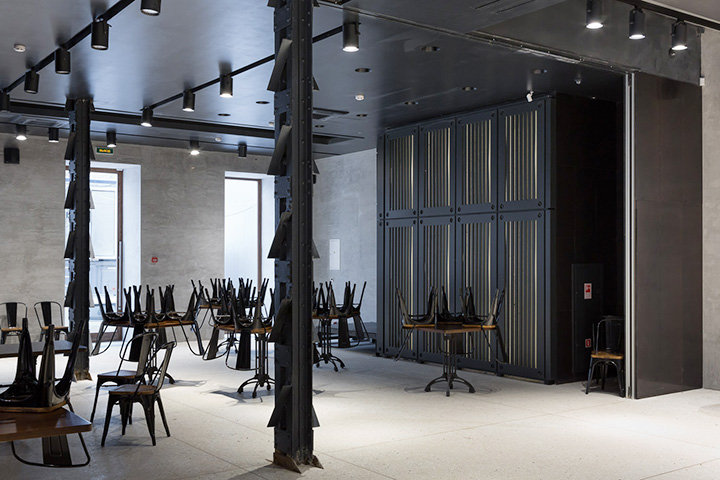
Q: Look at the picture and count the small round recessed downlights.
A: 9